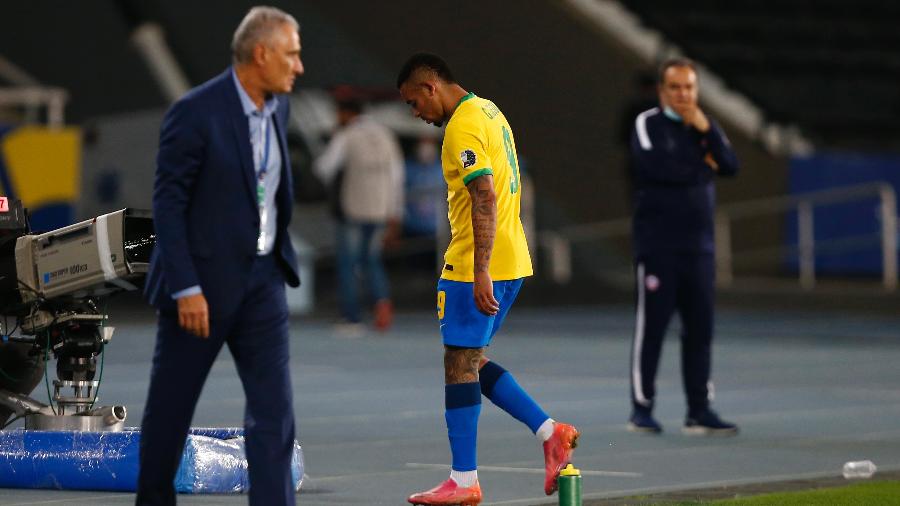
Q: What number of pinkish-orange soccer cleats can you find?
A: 2